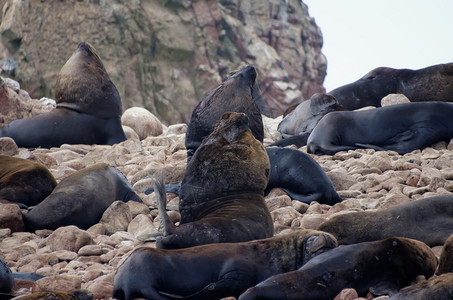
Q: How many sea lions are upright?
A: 3